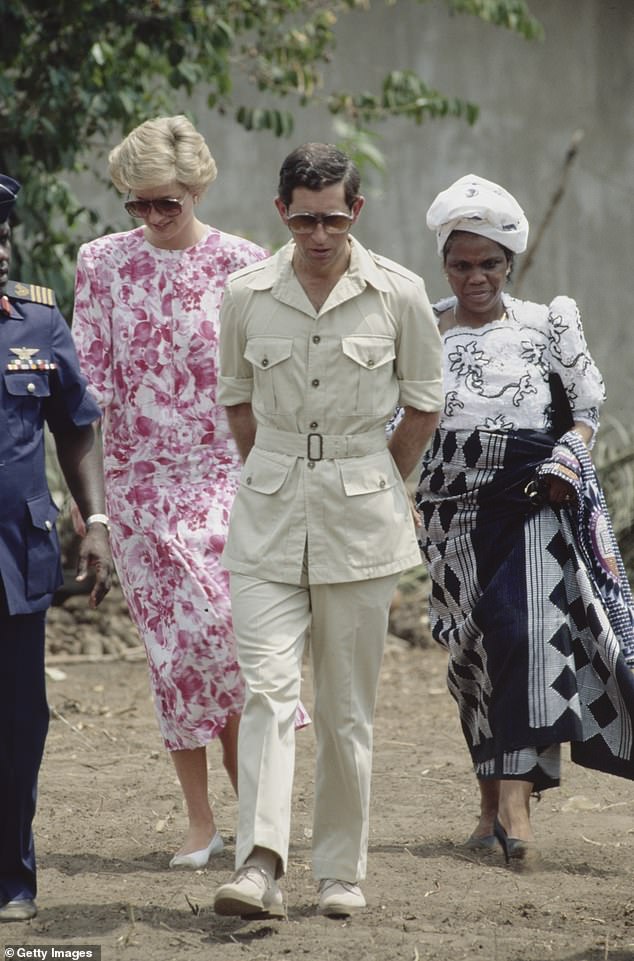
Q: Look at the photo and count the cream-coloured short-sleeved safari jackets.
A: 1